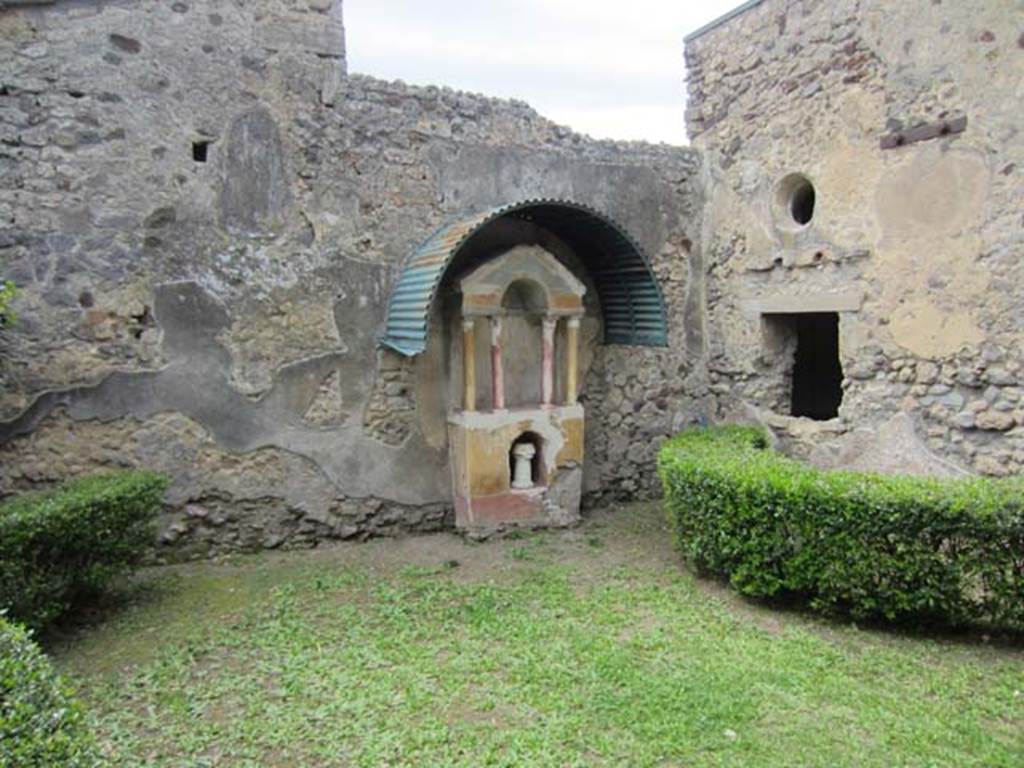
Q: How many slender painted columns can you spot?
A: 4